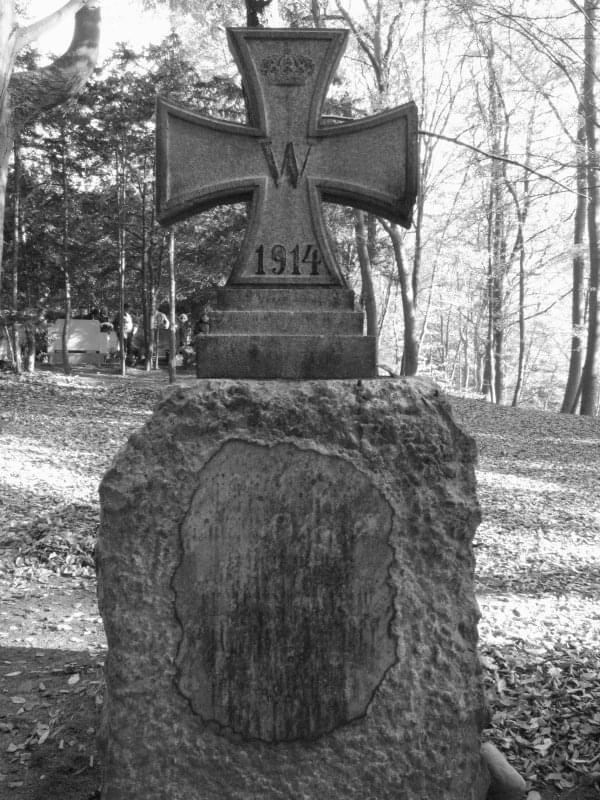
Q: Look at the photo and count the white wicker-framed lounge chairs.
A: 0